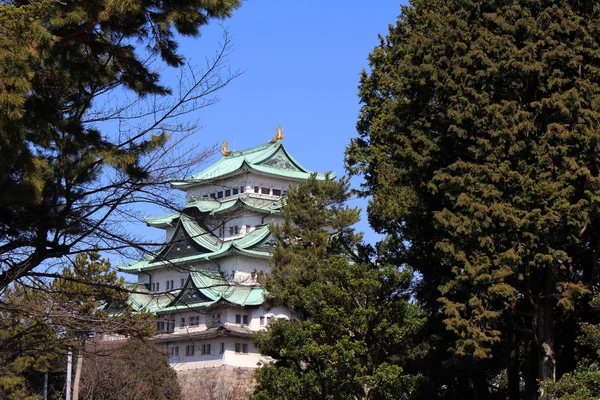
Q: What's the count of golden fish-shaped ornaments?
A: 2